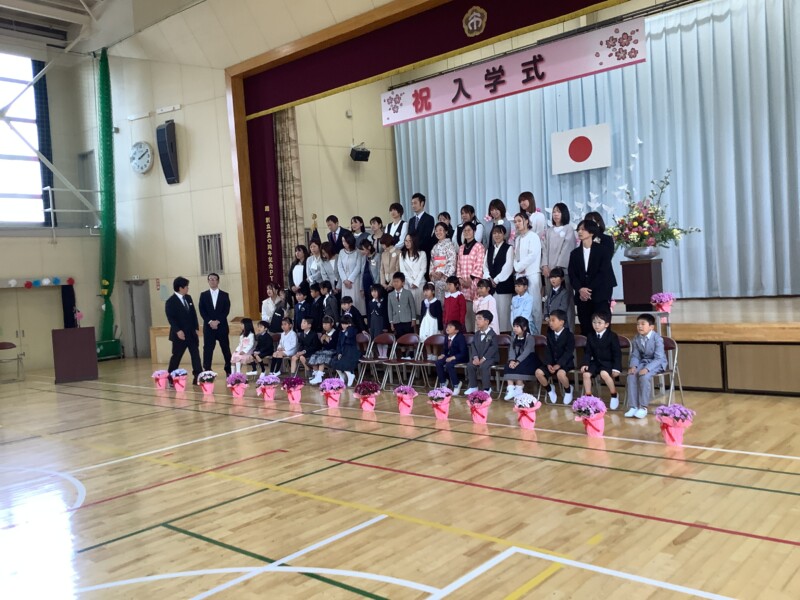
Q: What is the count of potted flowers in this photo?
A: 15